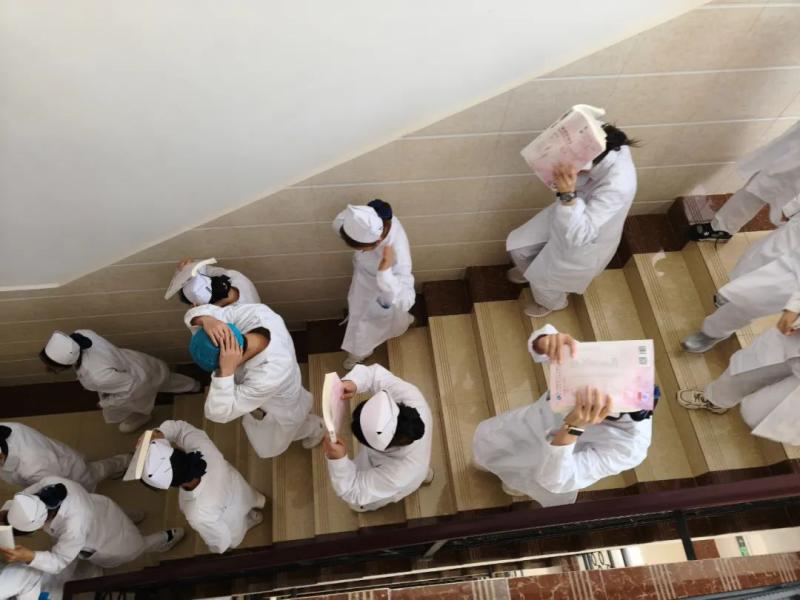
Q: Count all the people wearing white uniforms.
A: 14